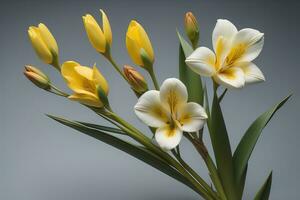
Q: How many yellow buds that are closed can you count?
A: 3